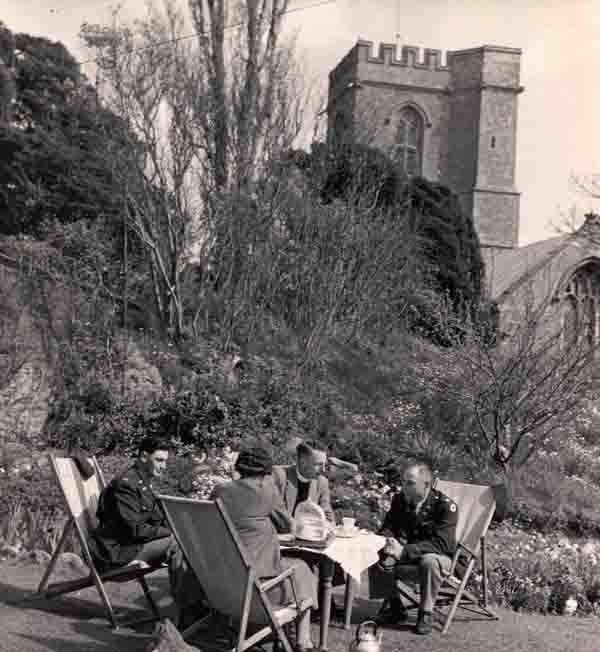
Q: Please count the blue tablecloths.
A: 0